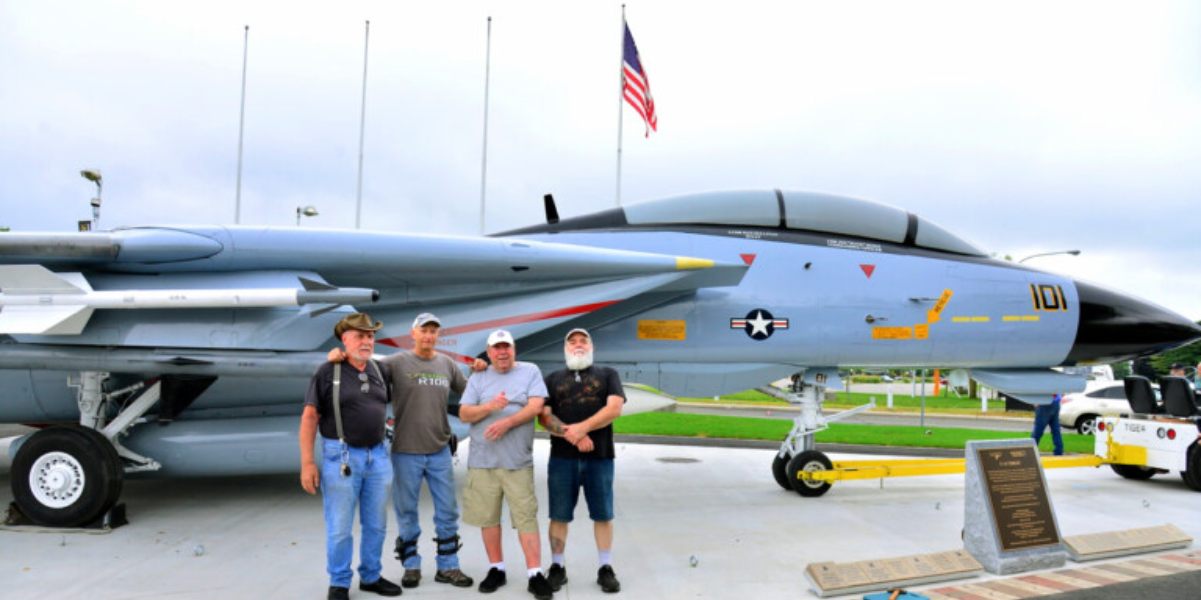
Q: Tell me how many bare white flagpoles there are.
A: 3